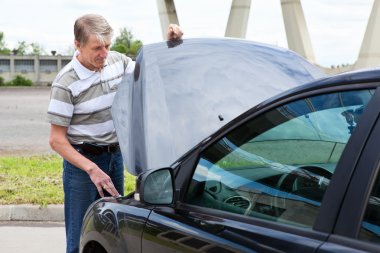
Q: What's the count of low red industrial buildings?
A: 0